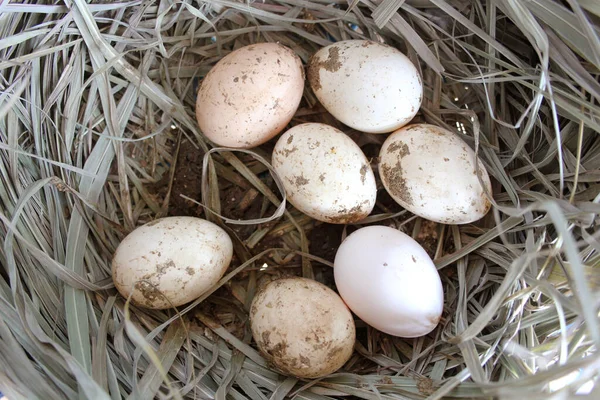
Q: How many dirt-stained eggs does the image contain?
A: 6